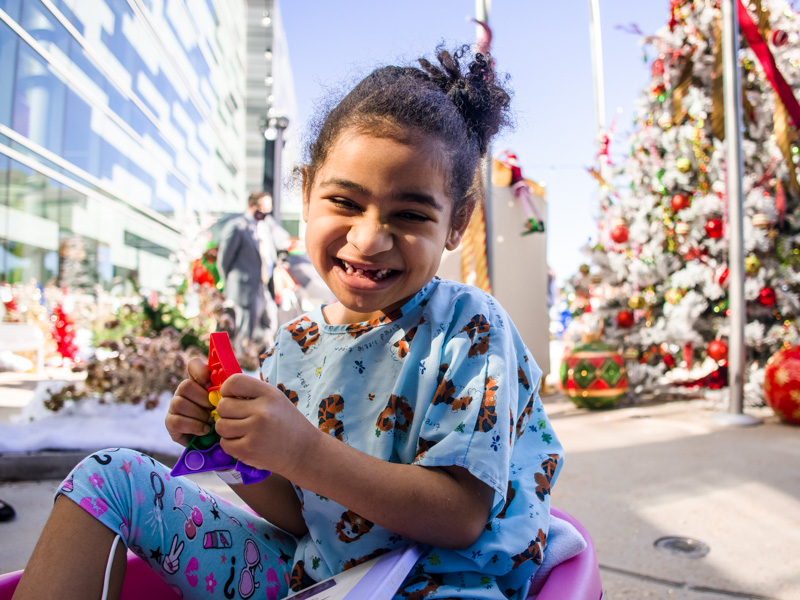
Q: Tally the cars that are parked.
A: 0